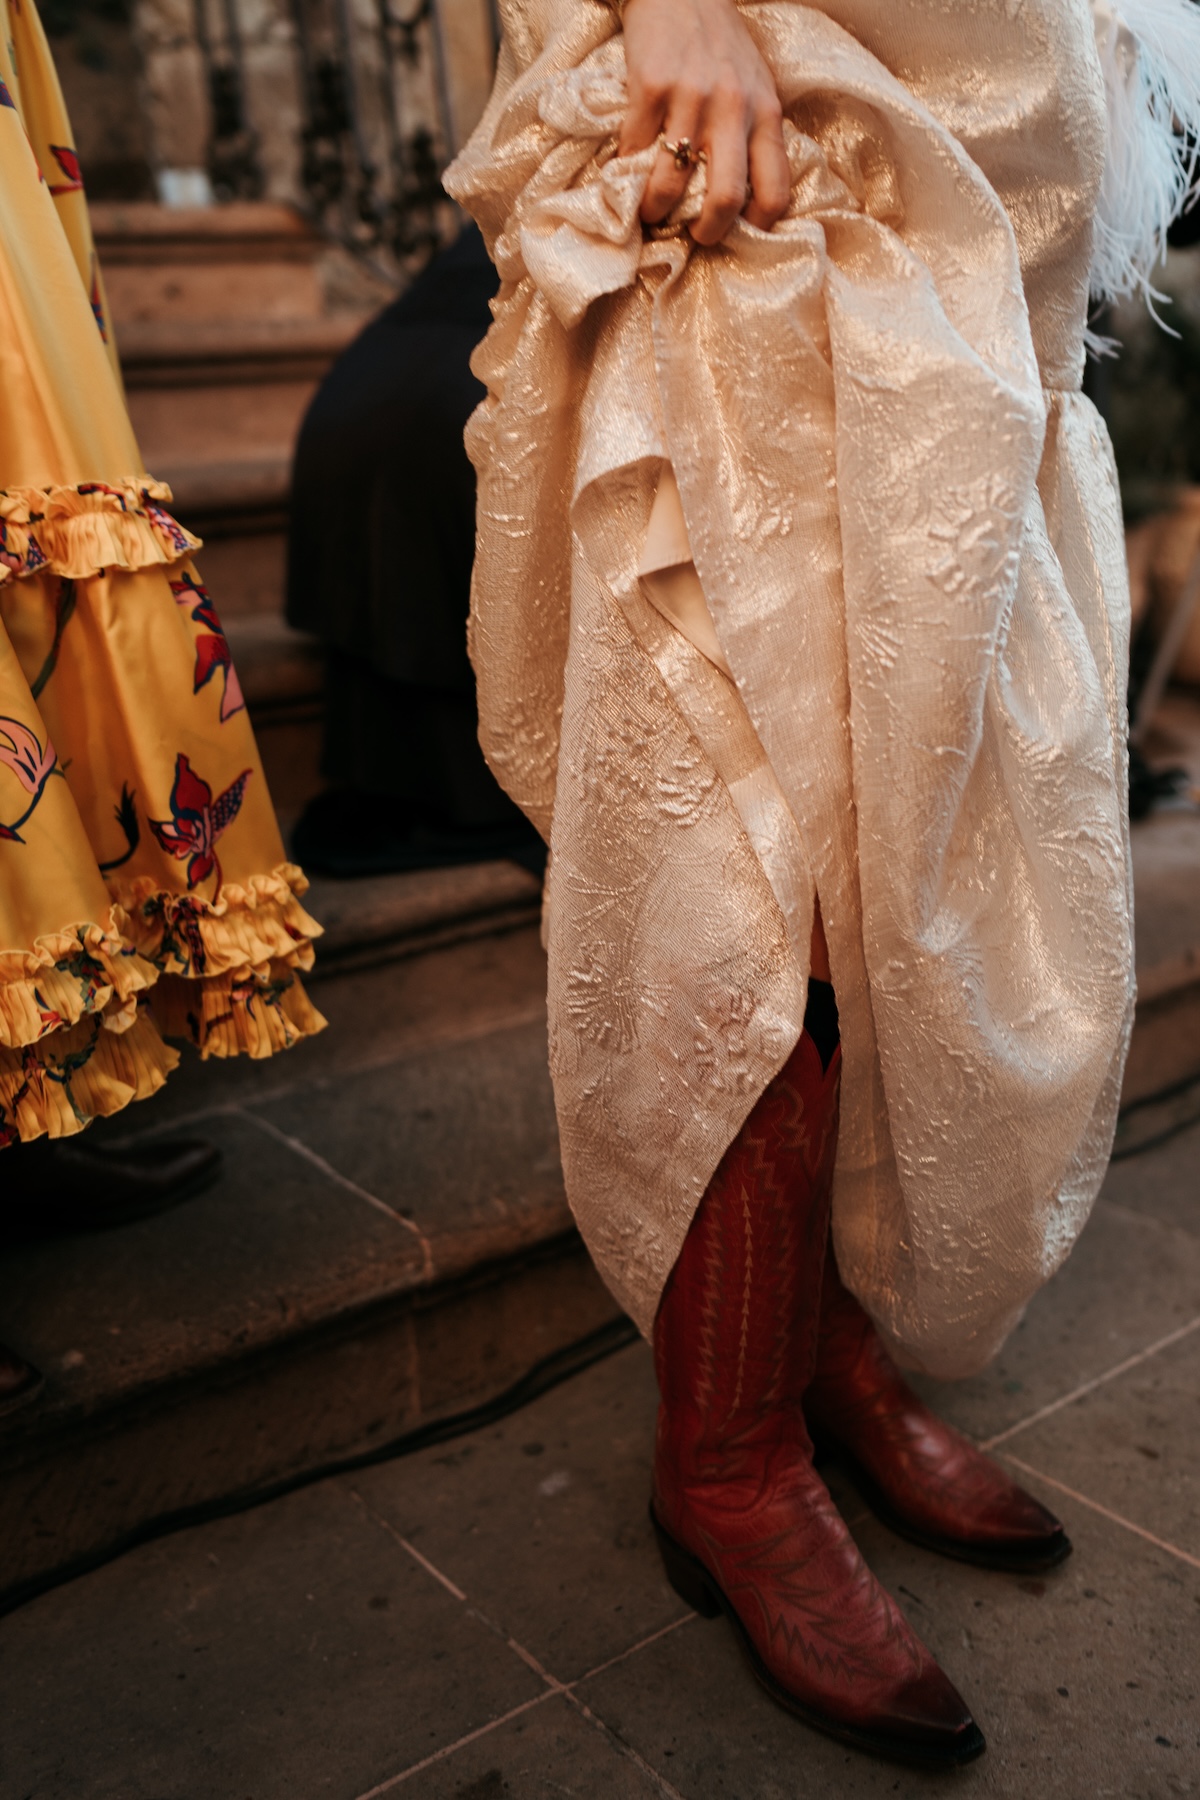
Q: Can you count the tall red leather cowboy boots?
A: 2